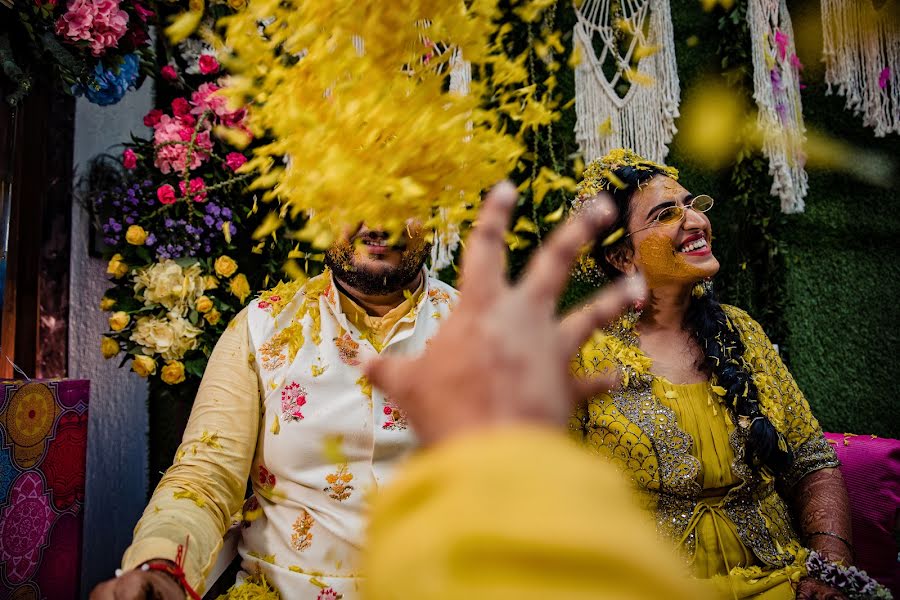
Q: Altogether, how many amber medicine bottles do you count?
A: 0